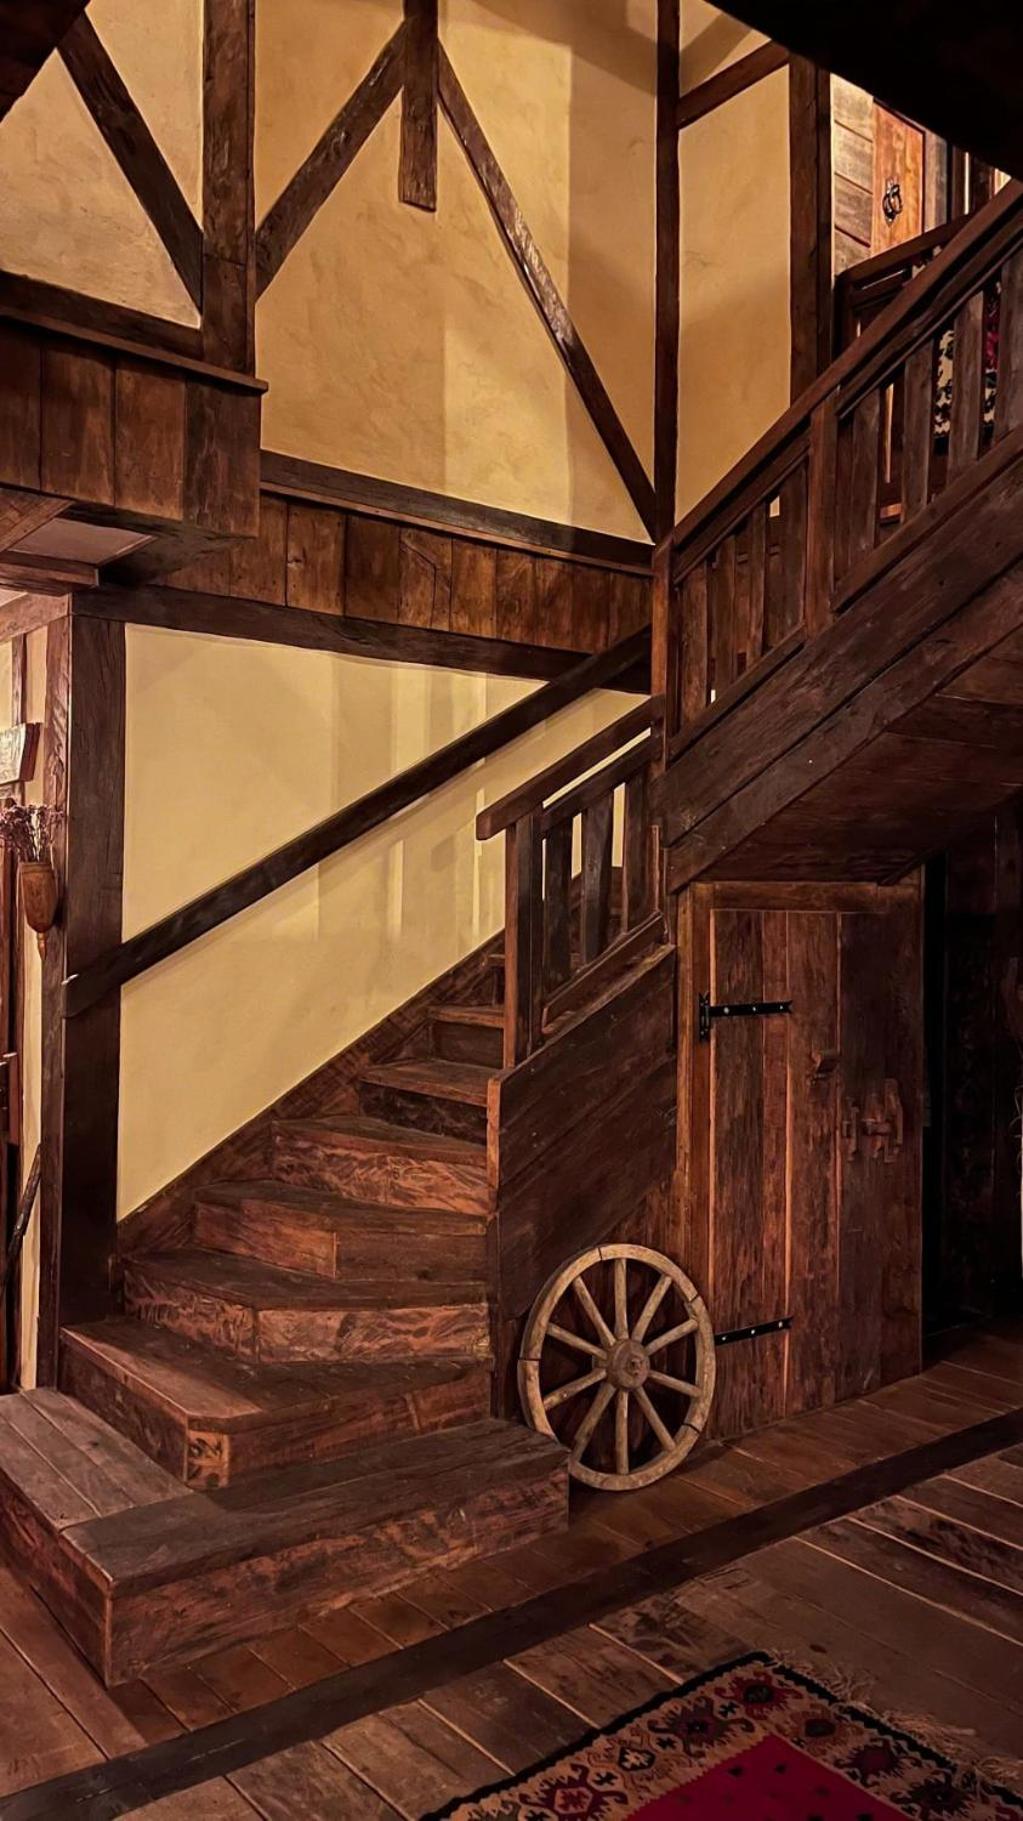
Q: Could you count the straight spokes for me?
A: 10